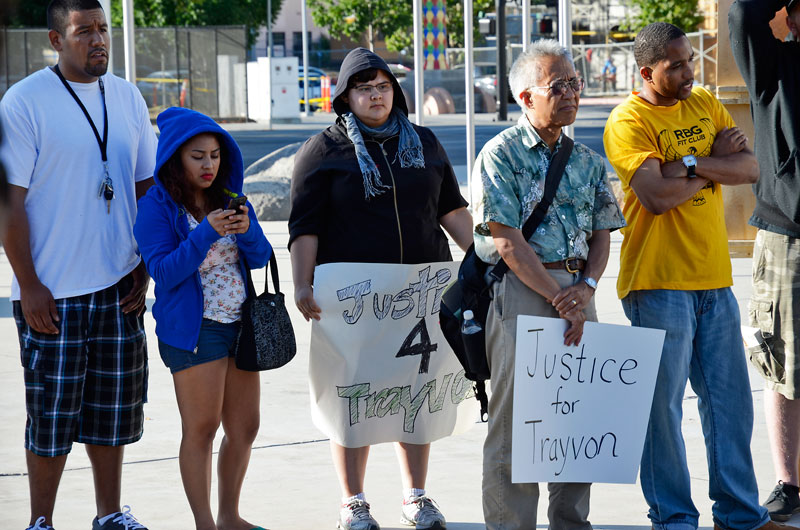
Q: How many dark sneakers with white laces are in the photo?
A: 2